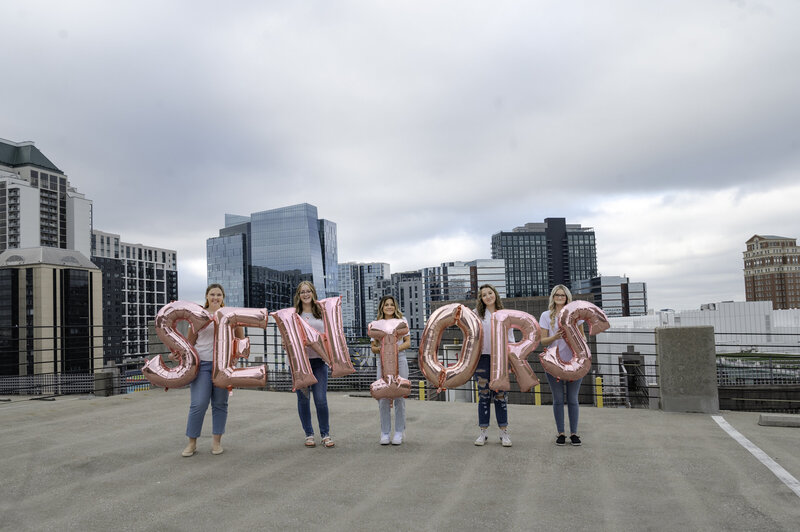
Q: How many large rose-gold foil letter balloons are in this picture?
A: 7